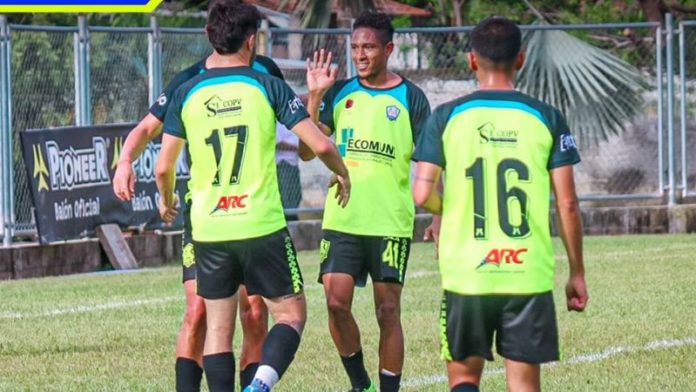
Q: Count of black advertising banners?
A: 1